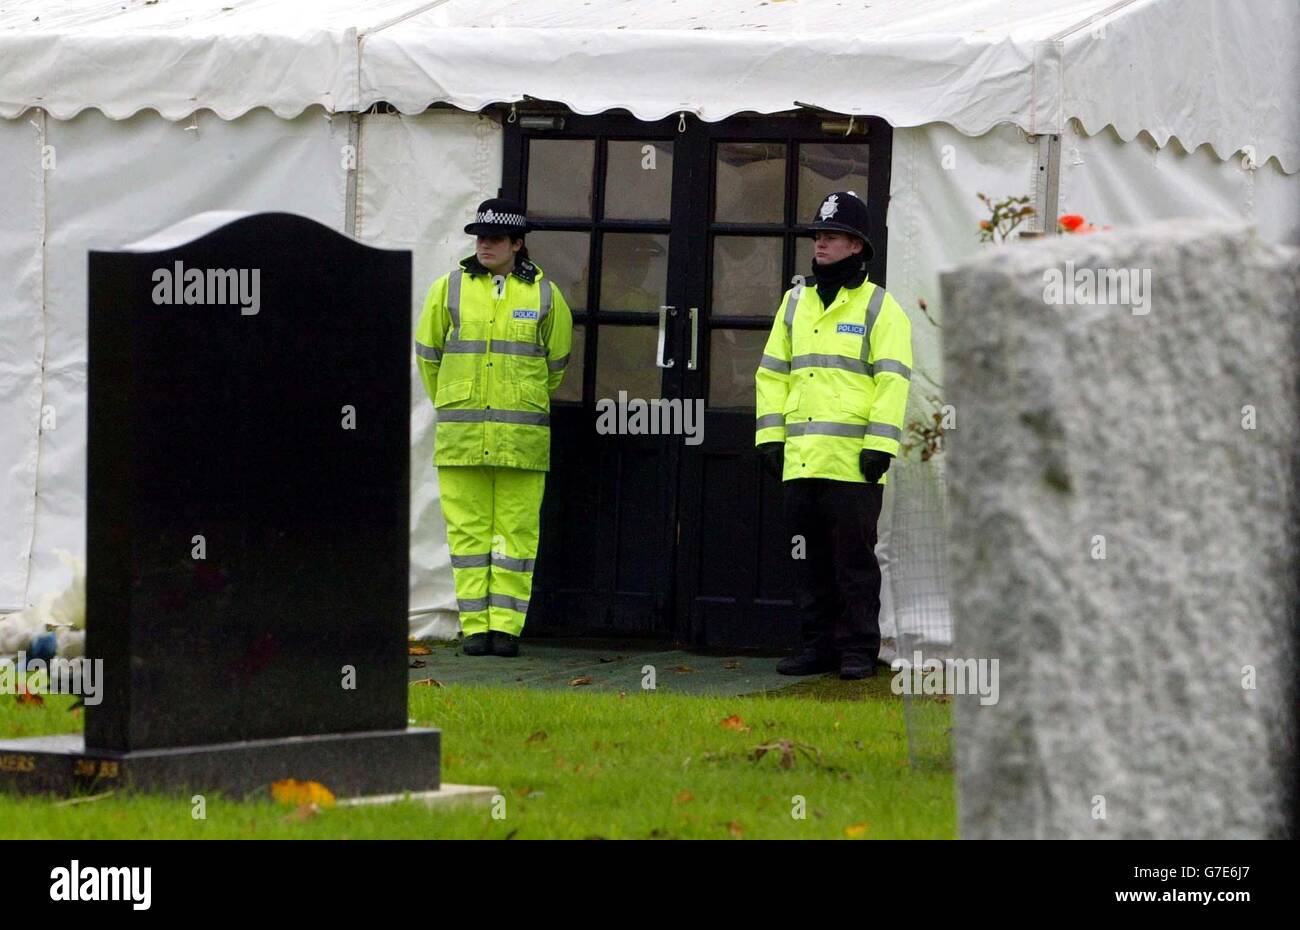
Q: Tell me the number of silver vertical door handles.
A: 2